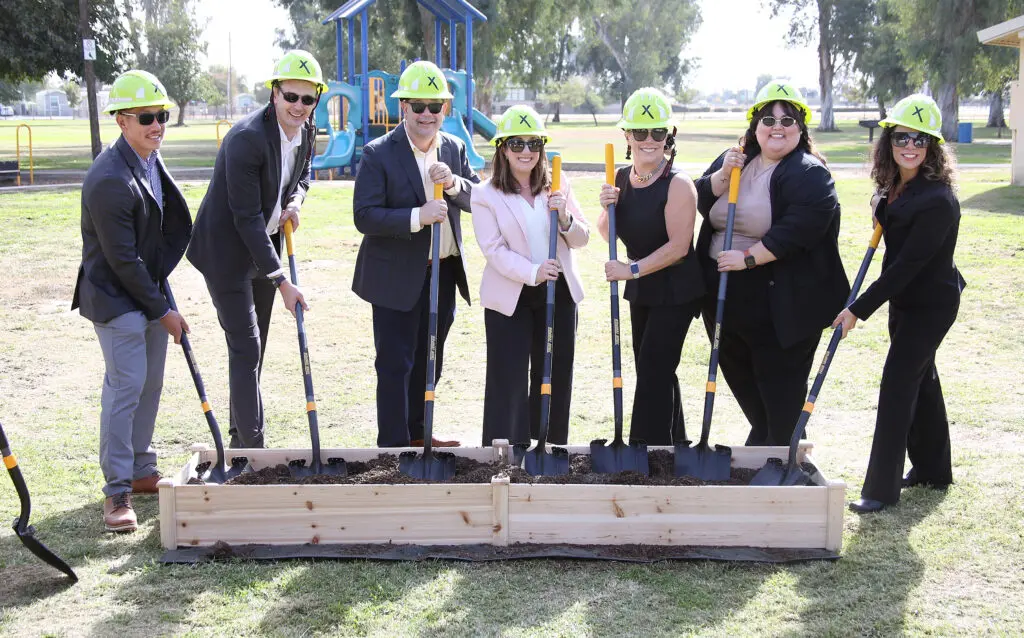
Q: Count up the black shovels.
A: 8